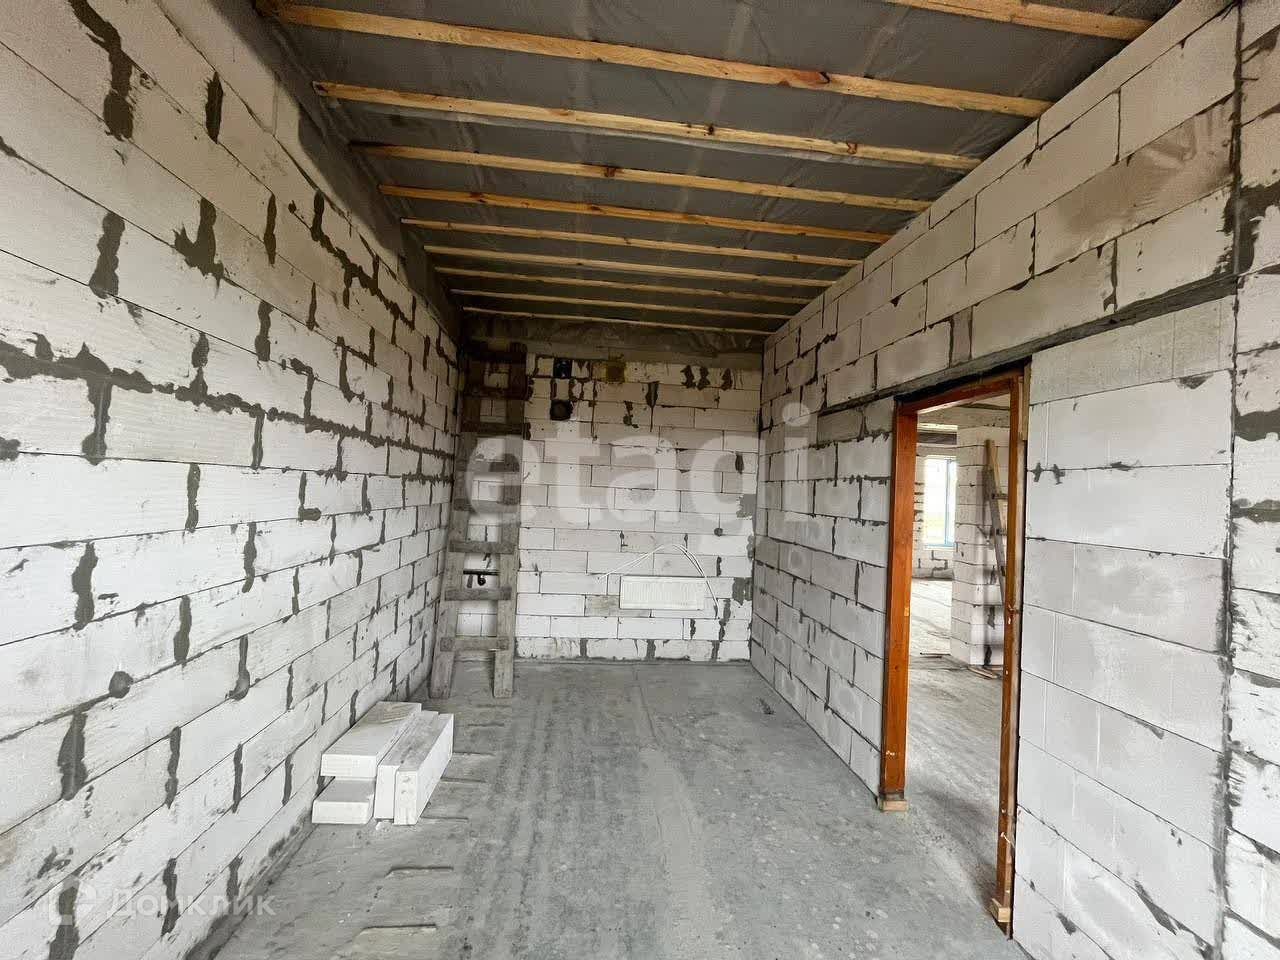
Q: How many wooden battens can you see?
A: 10